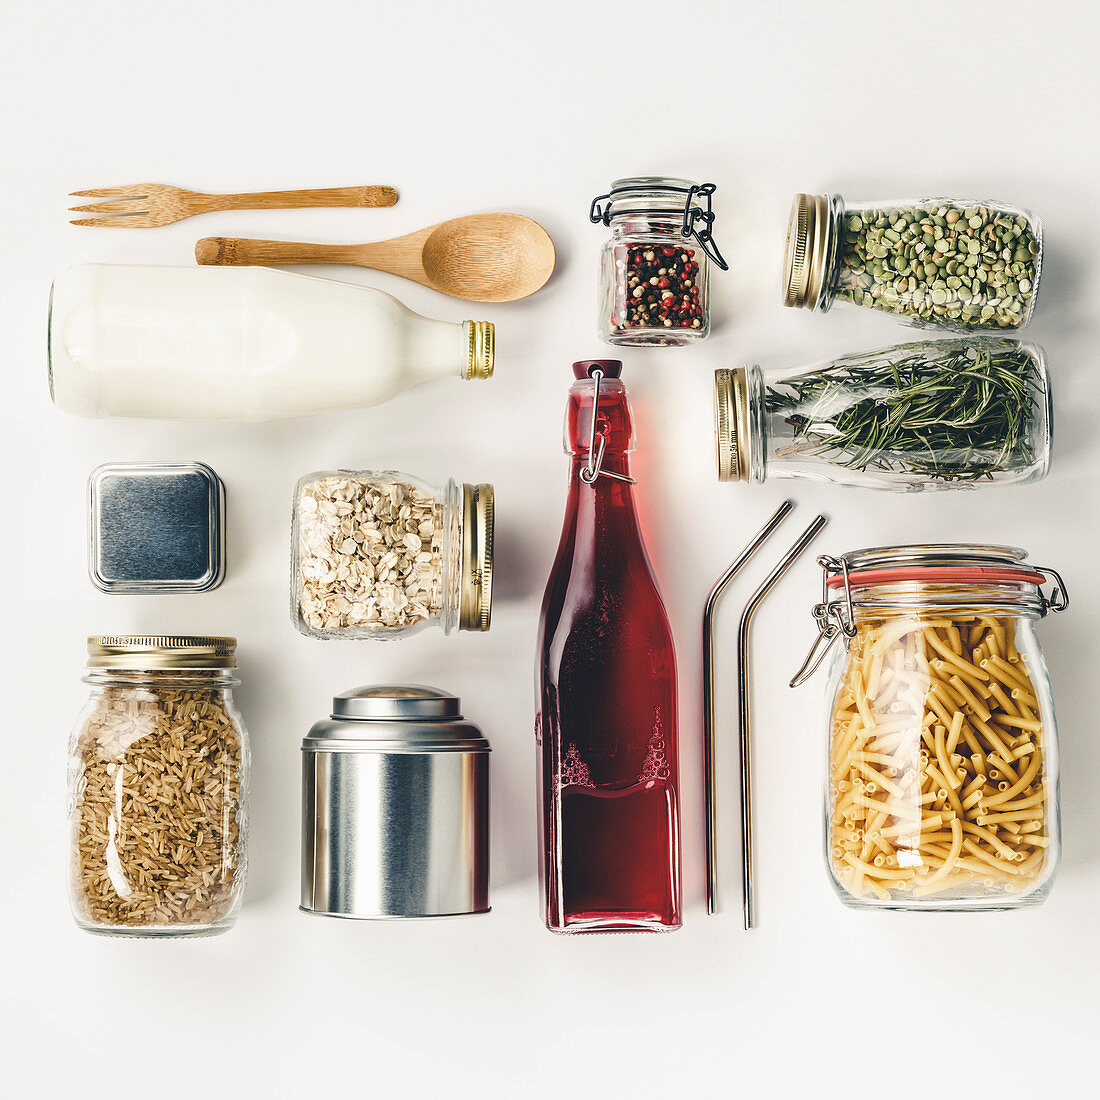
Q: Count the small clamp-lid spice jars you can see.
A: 1